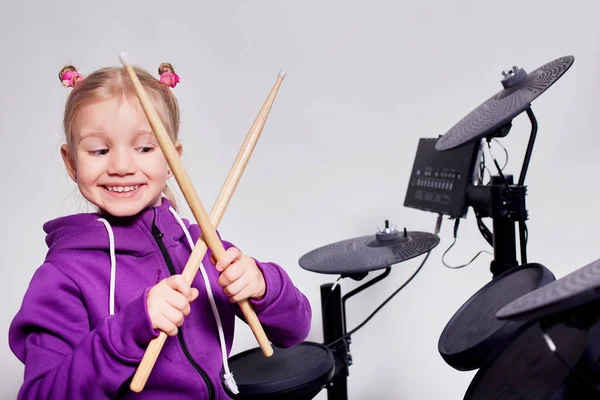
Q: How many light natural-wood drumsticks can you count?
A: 2